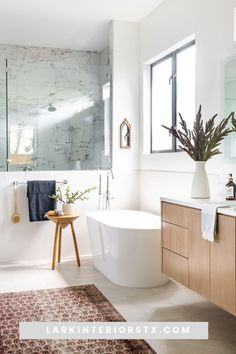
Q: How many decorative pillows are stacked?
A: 0